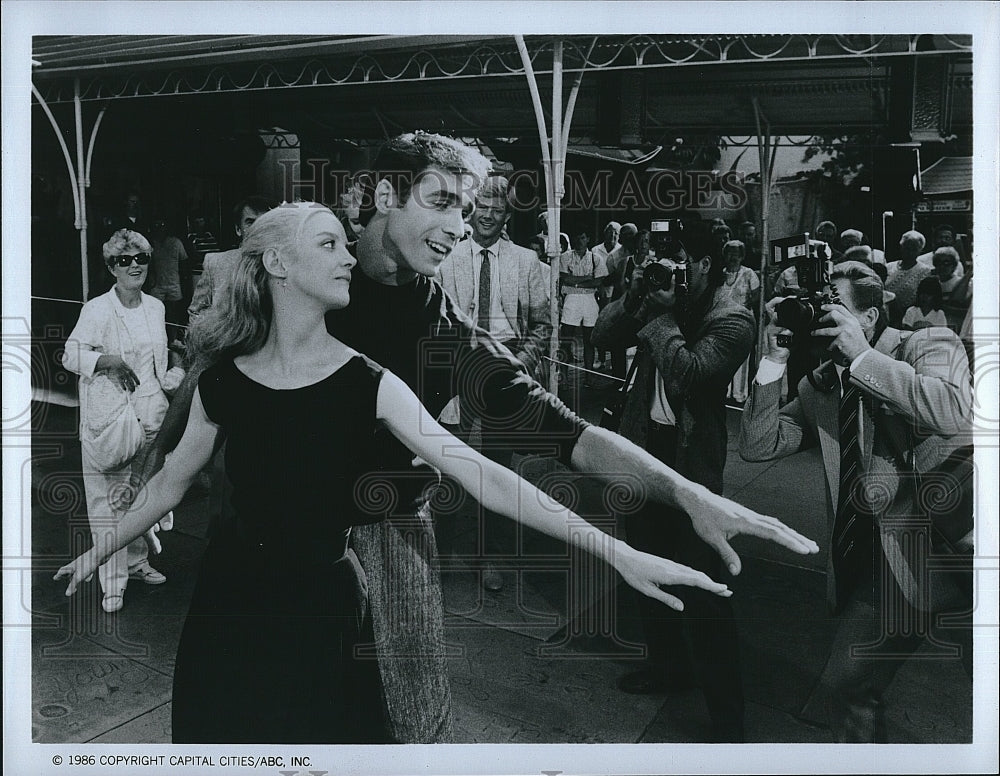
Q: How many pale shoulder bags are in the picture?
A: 1